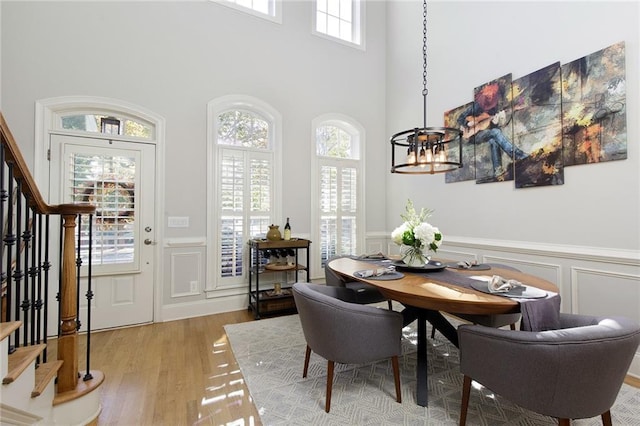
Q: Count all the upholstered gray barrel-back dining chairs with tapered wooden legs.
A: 4